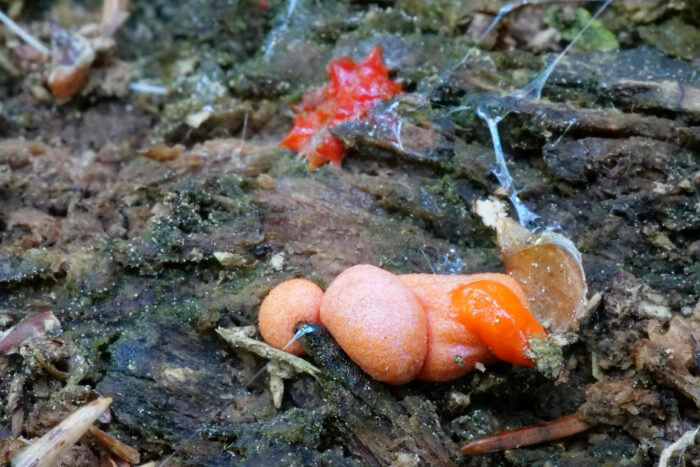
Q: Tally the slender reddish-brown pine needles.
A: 1